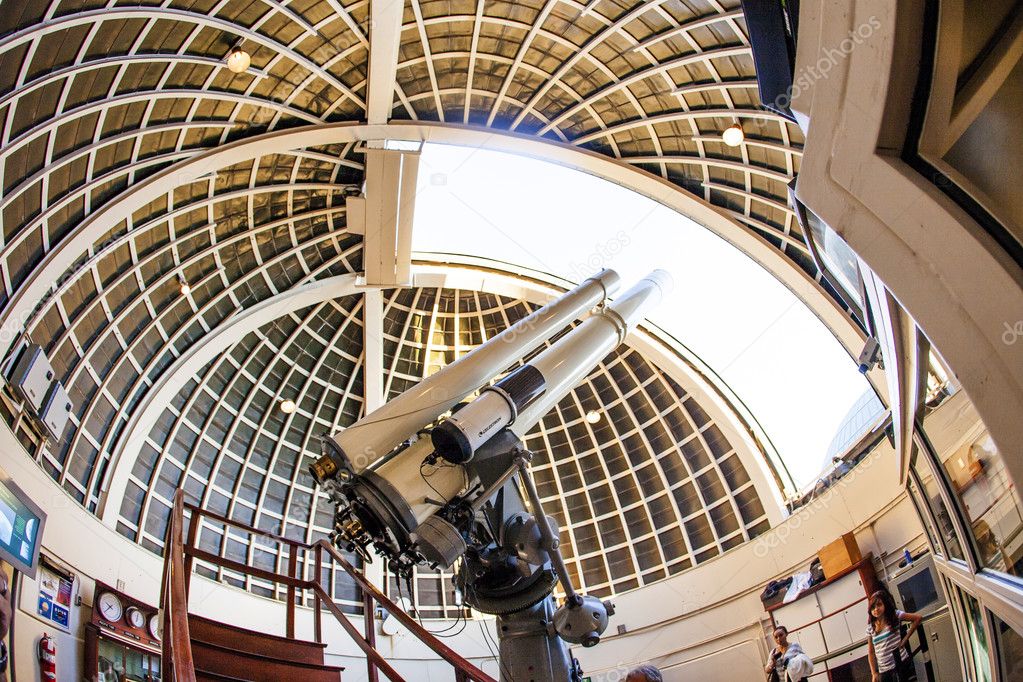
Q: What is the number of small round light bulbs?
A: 5